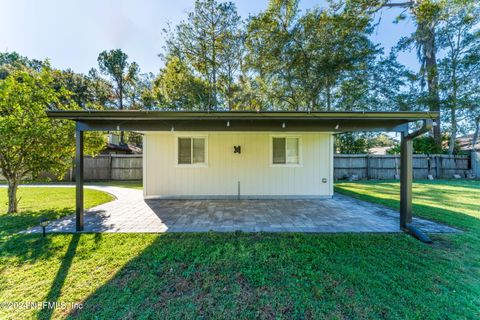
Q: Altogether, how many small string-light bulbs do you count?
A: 5